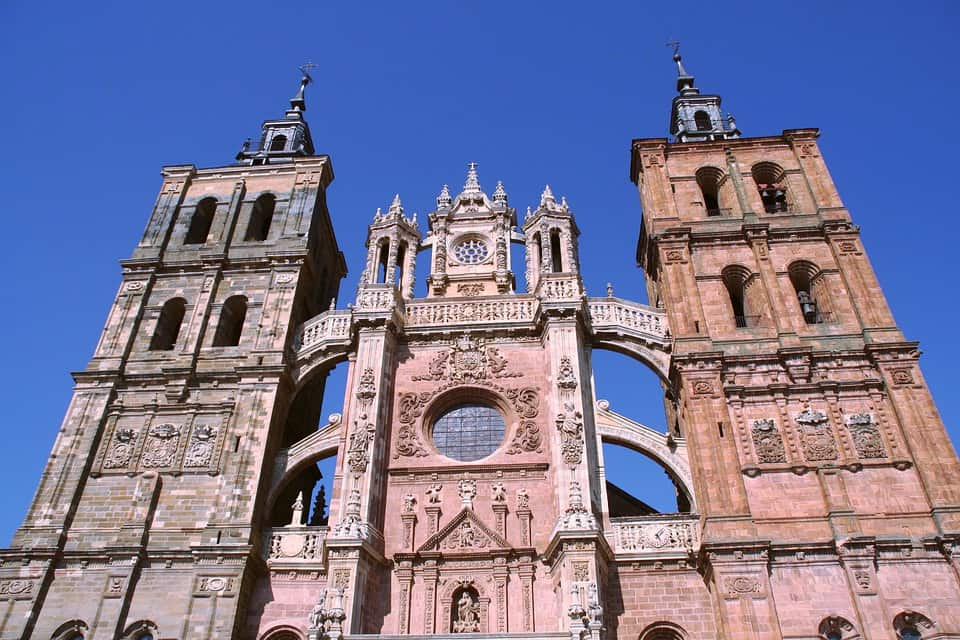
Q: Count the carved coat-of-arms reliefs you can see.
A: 7